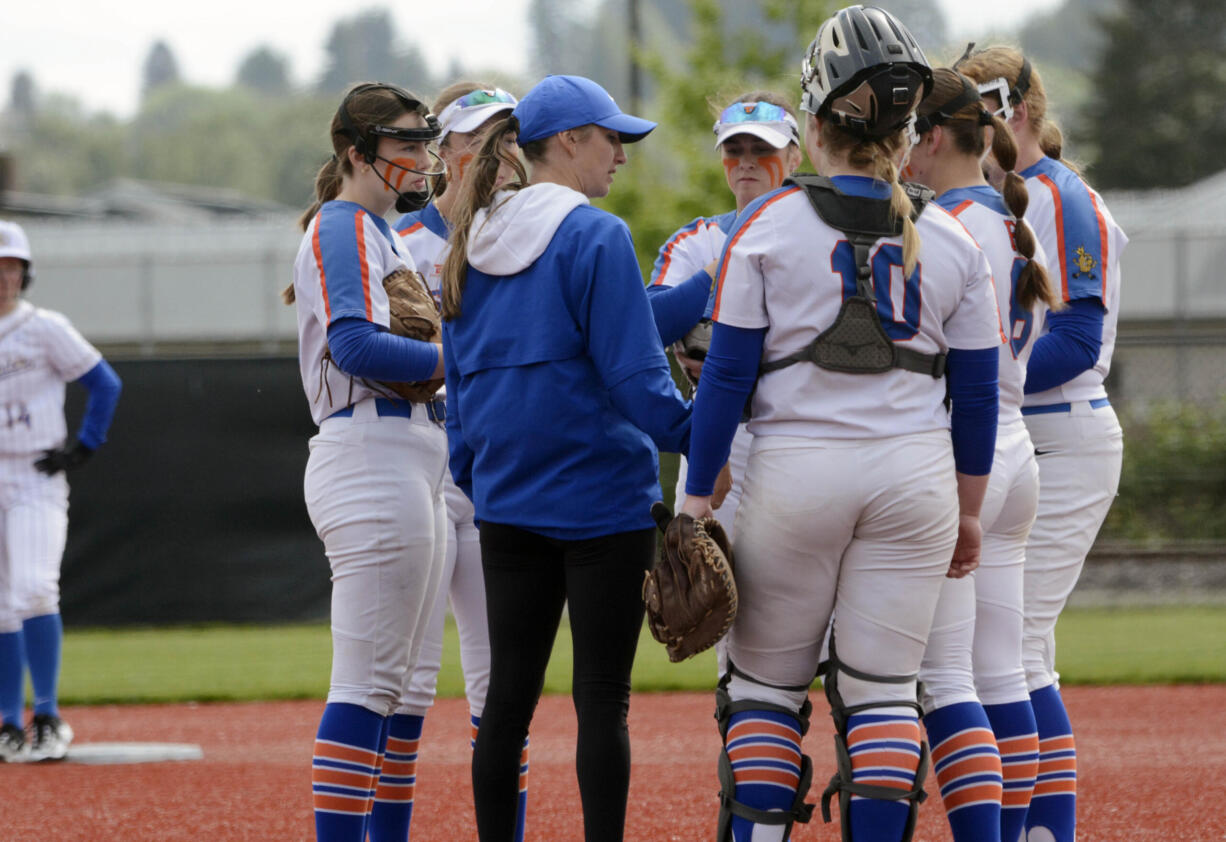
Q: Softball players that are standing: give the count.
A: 7